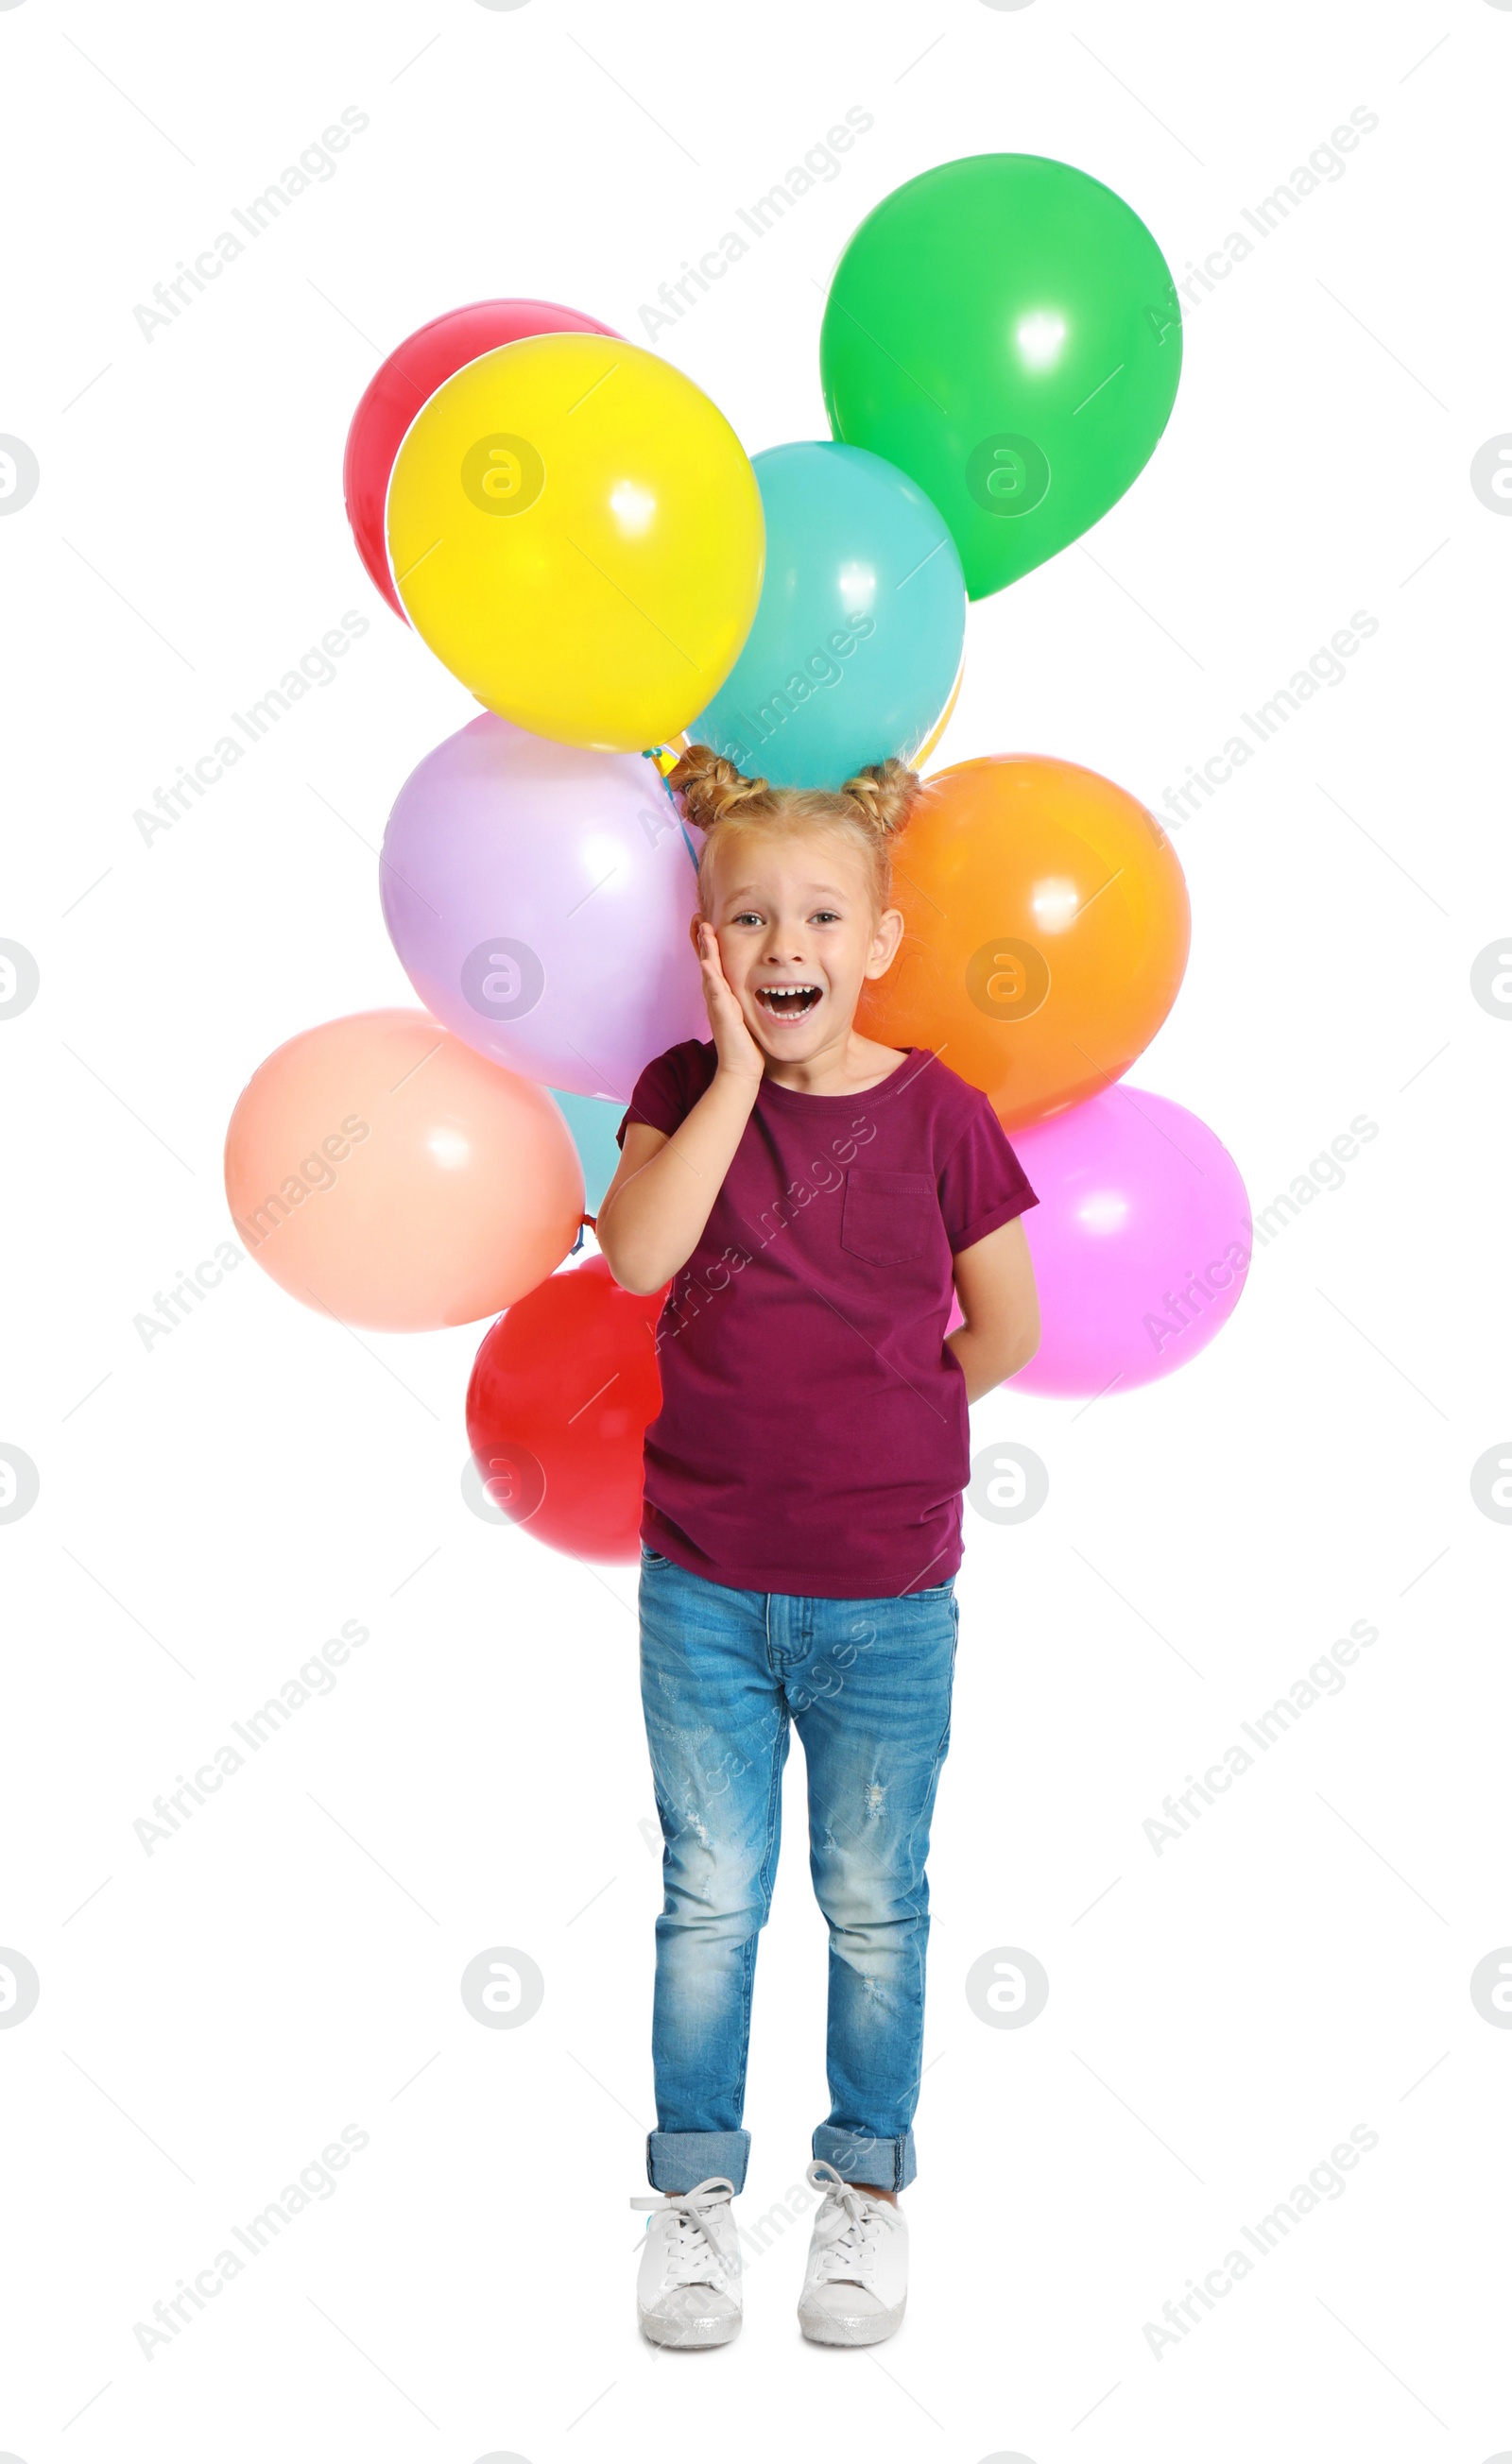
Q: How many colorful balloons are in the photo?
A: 11